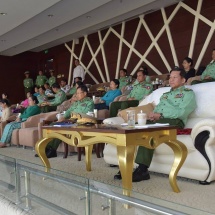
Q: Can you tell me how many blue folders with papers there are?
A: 1